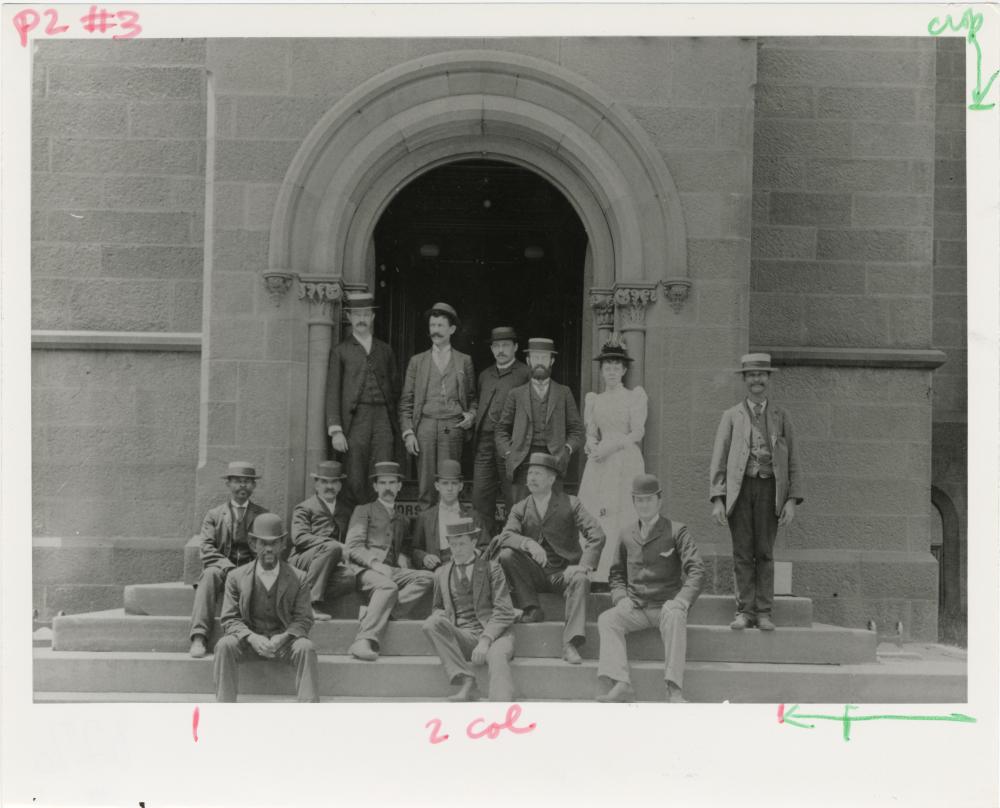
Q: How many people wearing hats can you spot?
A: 14